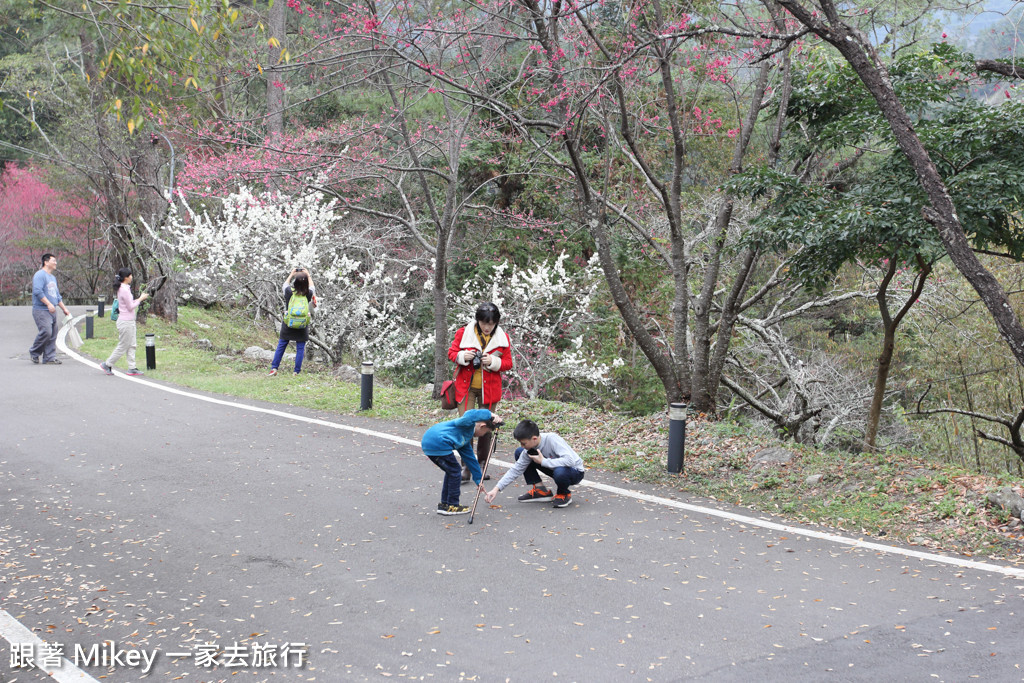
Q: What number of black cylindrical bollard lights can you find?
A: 5